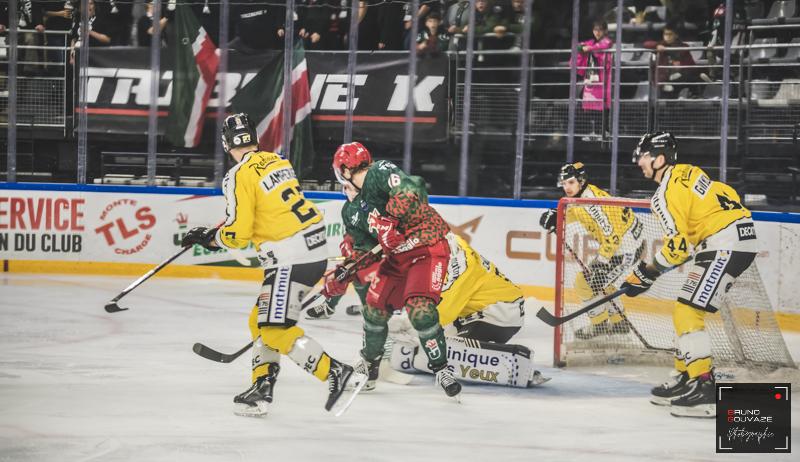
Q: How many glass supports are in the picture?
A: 12